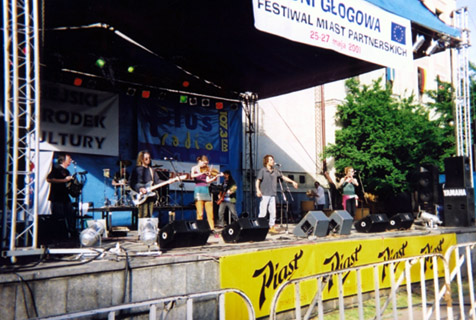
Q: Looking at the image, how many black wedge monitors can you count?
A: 4